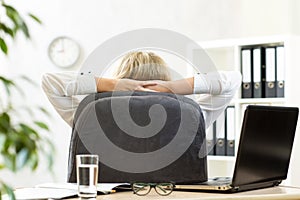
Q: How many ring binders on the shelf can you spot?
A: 7